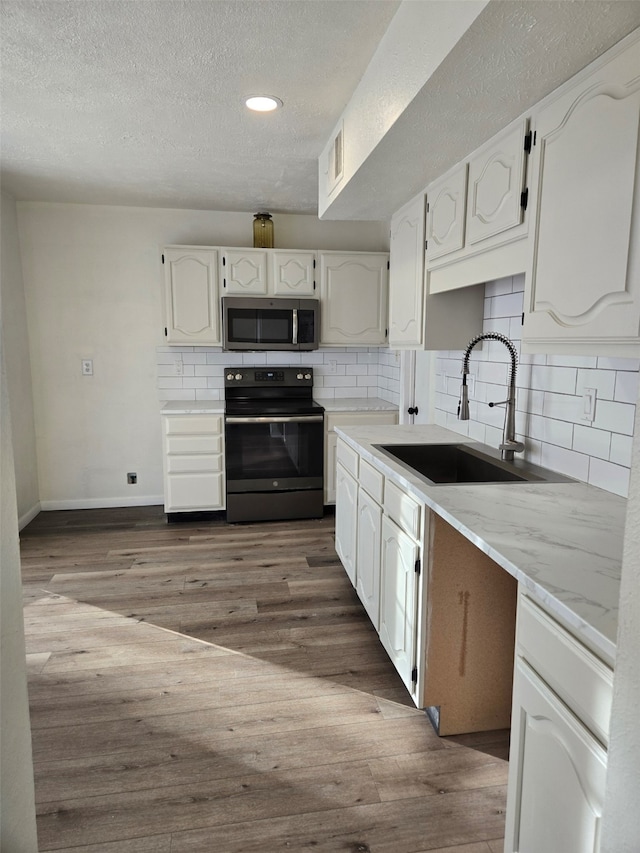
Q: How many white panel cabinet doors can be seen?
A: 13